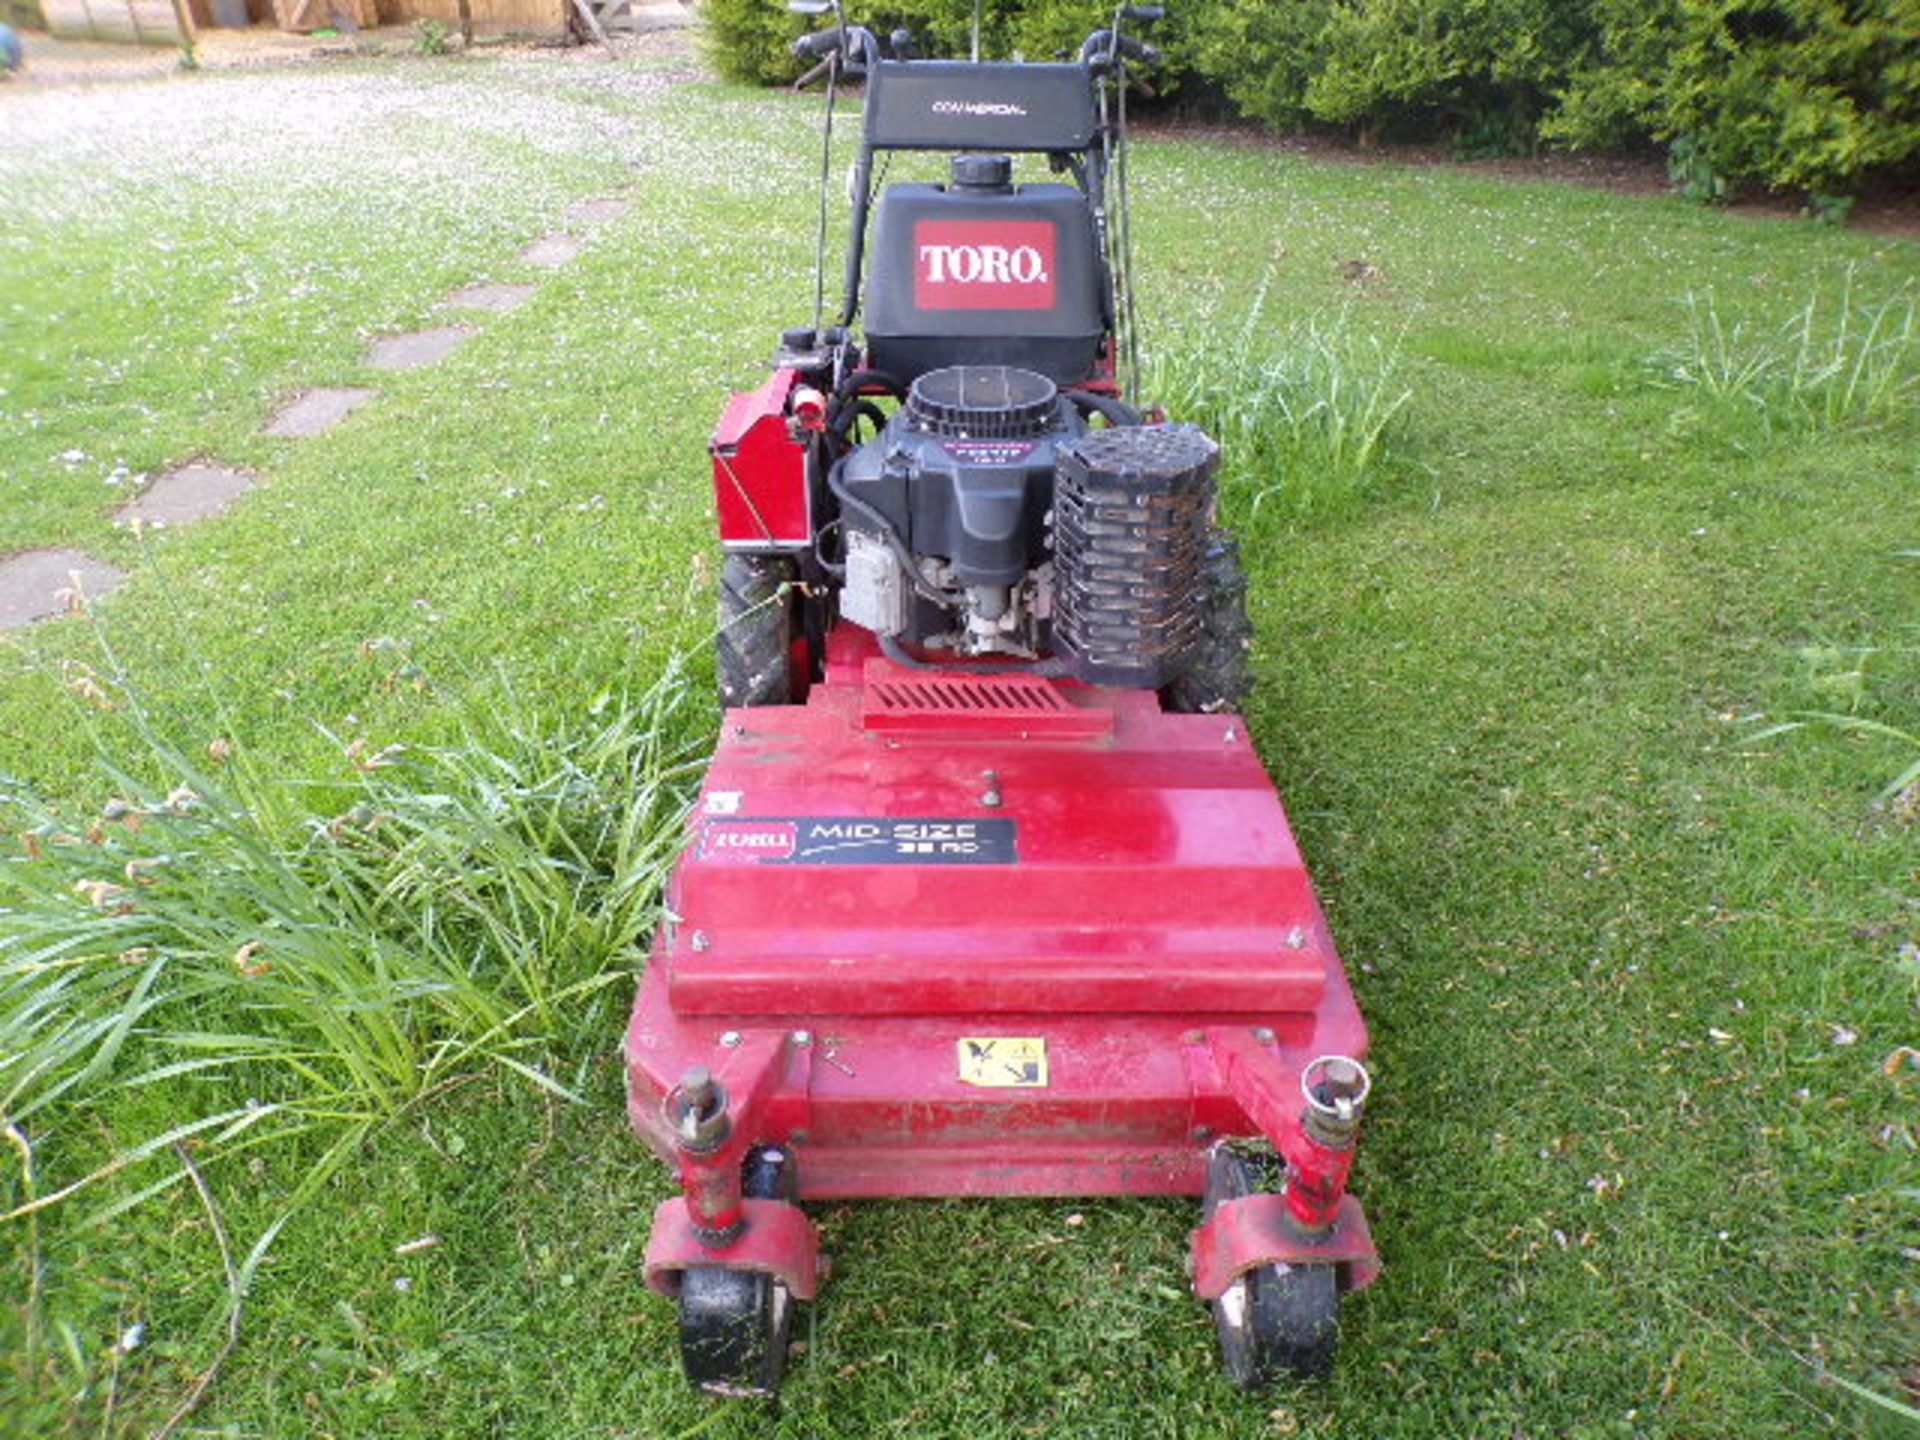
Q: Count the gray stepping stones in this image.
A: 7